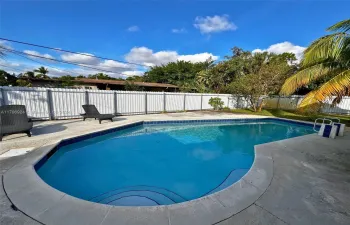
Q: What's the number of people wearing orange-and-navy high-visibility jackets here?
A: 0